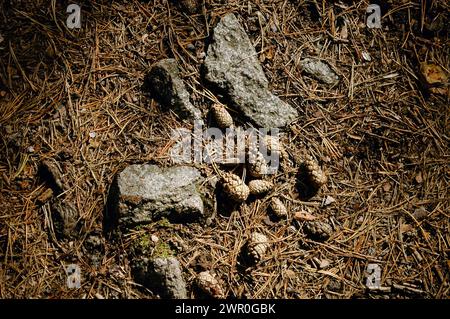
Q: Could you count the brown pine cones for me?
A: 10